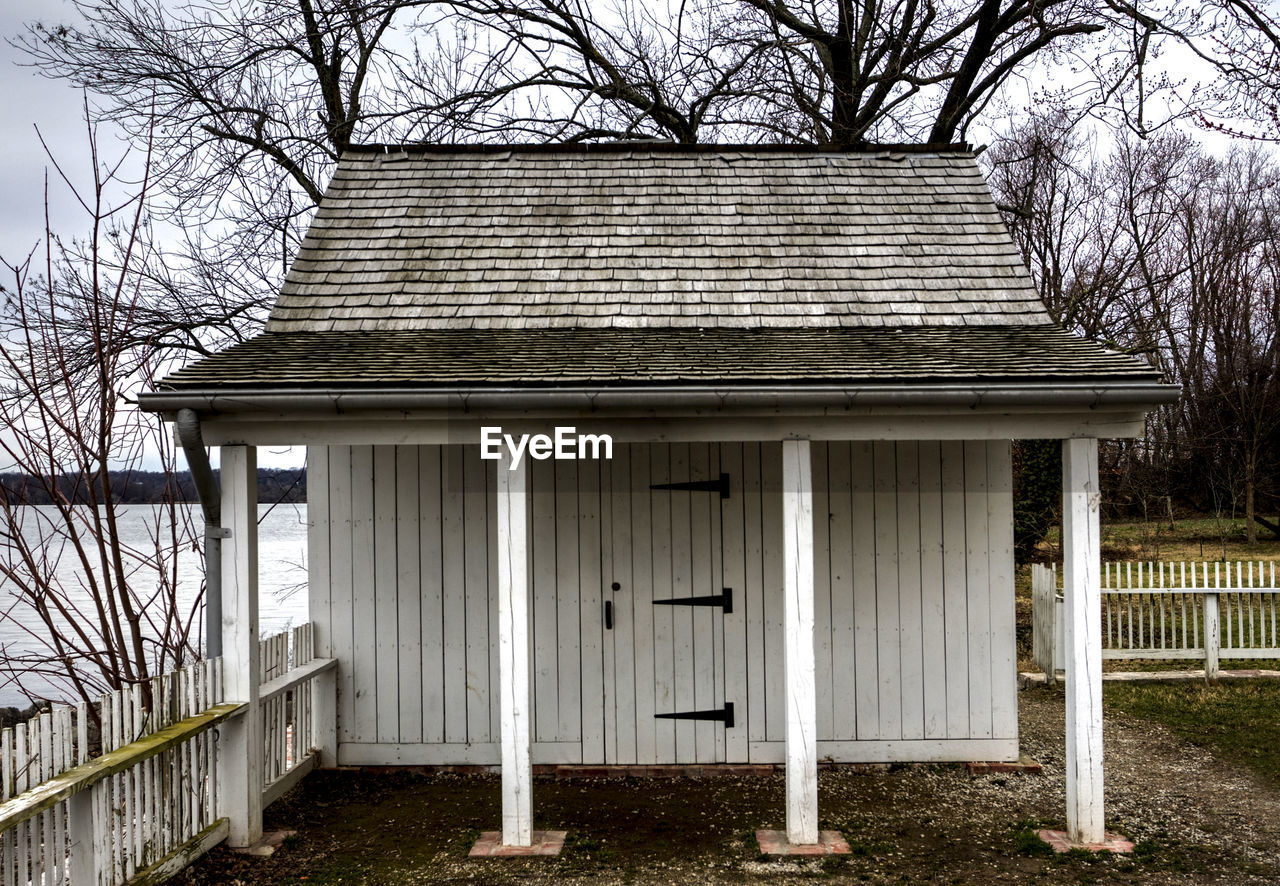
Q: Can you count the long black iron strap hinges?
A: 3